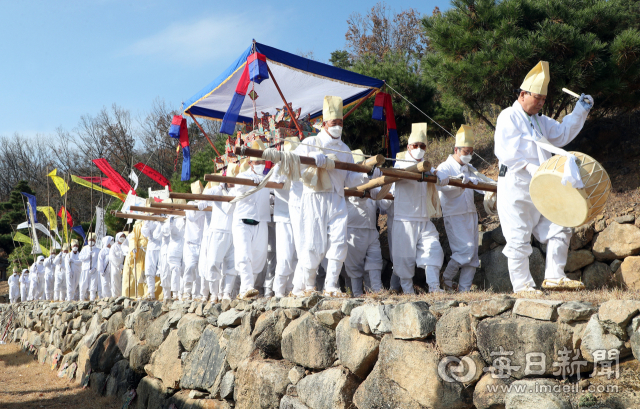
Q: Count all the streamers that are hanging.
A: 3